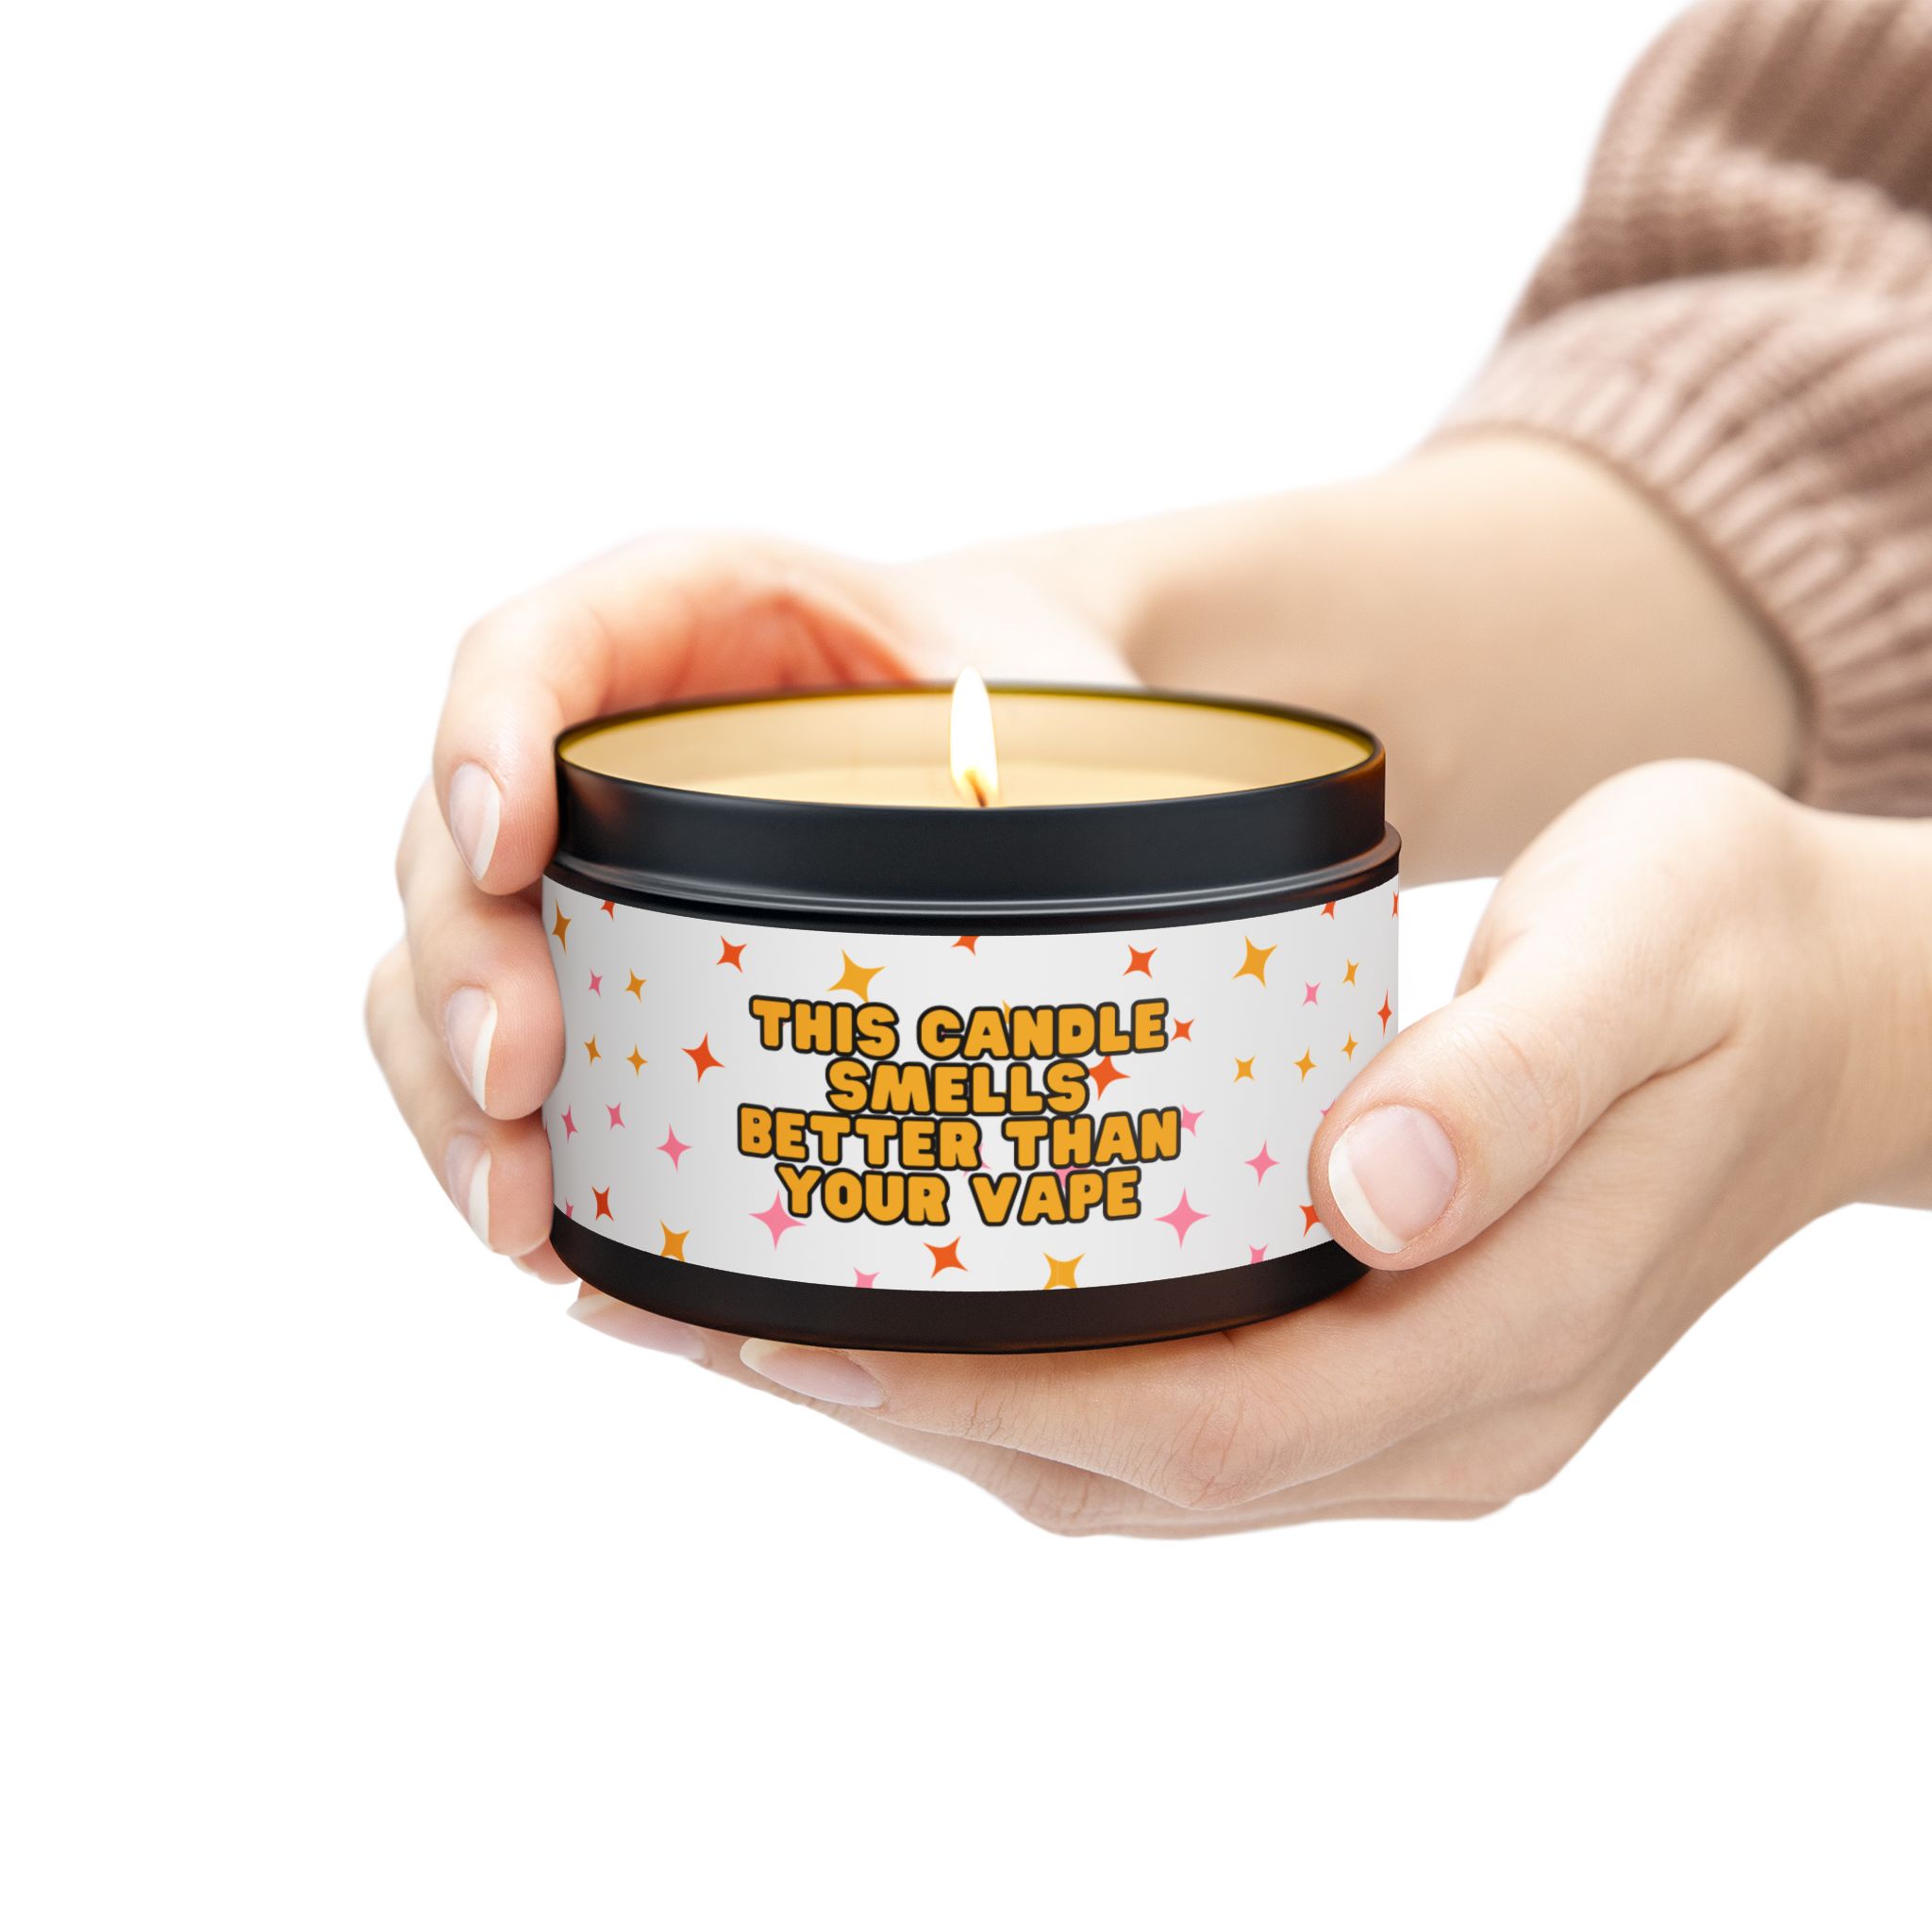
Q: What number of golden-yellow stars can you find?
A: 13